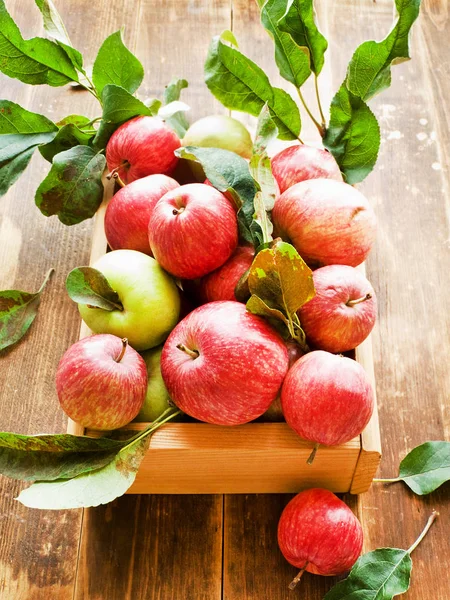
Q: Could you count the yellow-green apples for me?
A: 3